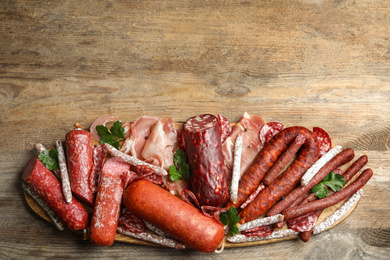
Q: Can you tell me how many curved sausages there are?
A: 1